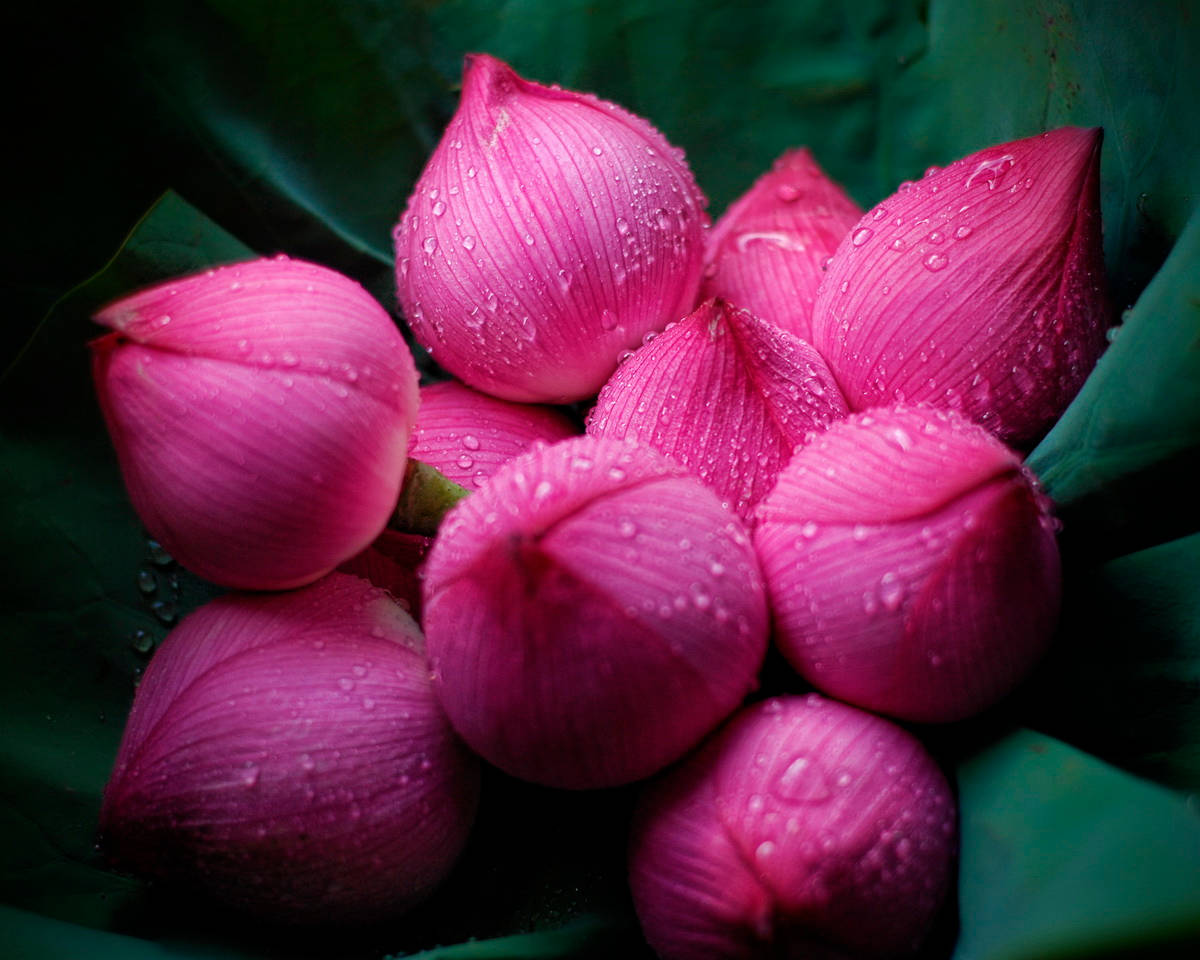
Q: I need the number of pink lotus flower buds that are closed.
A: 10